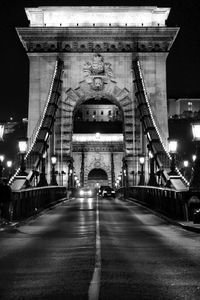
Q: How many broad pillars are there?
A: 2